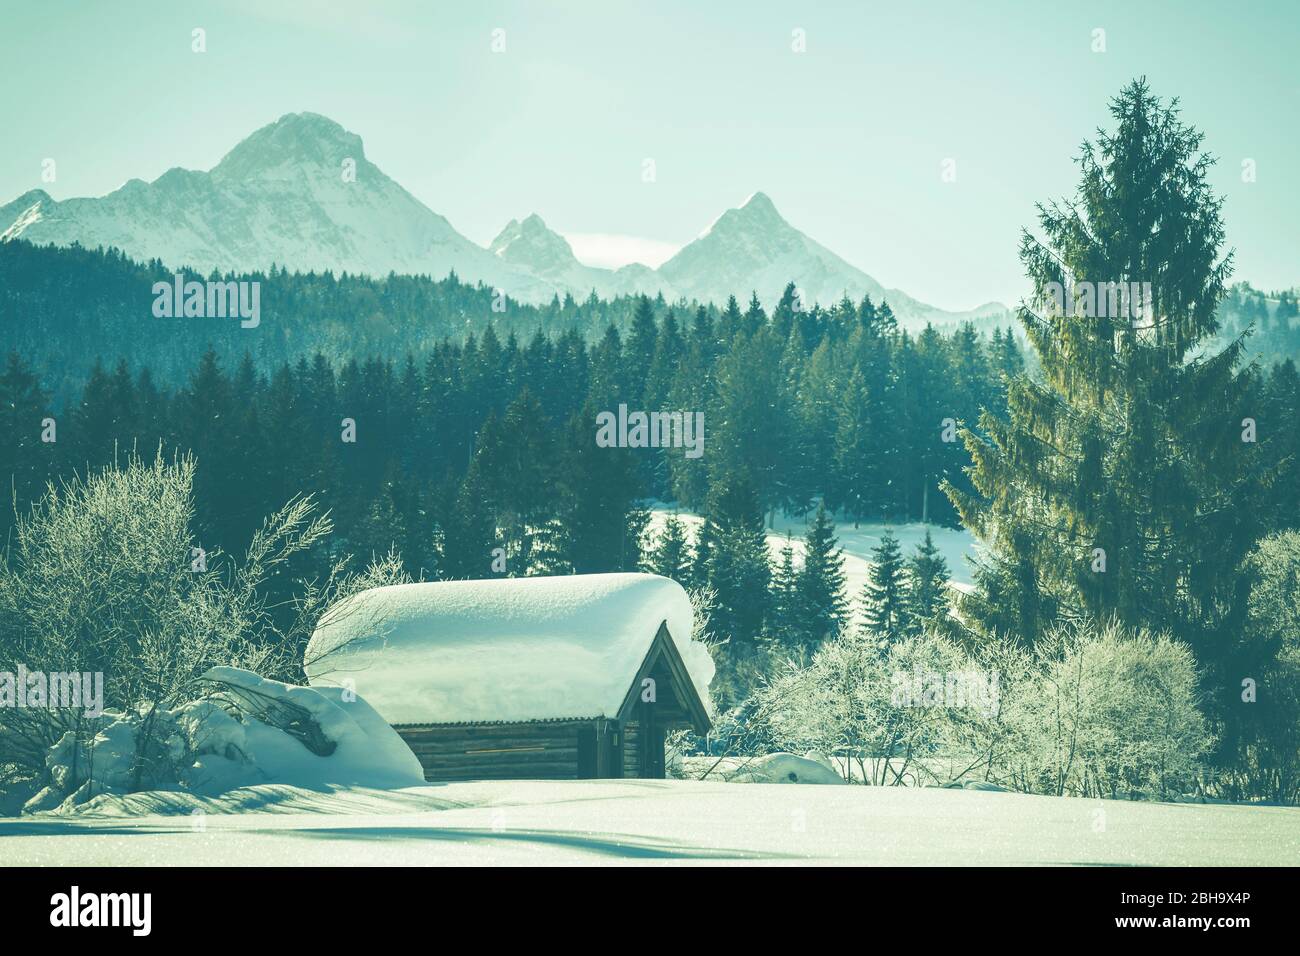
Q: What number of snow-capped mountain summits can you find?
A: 3